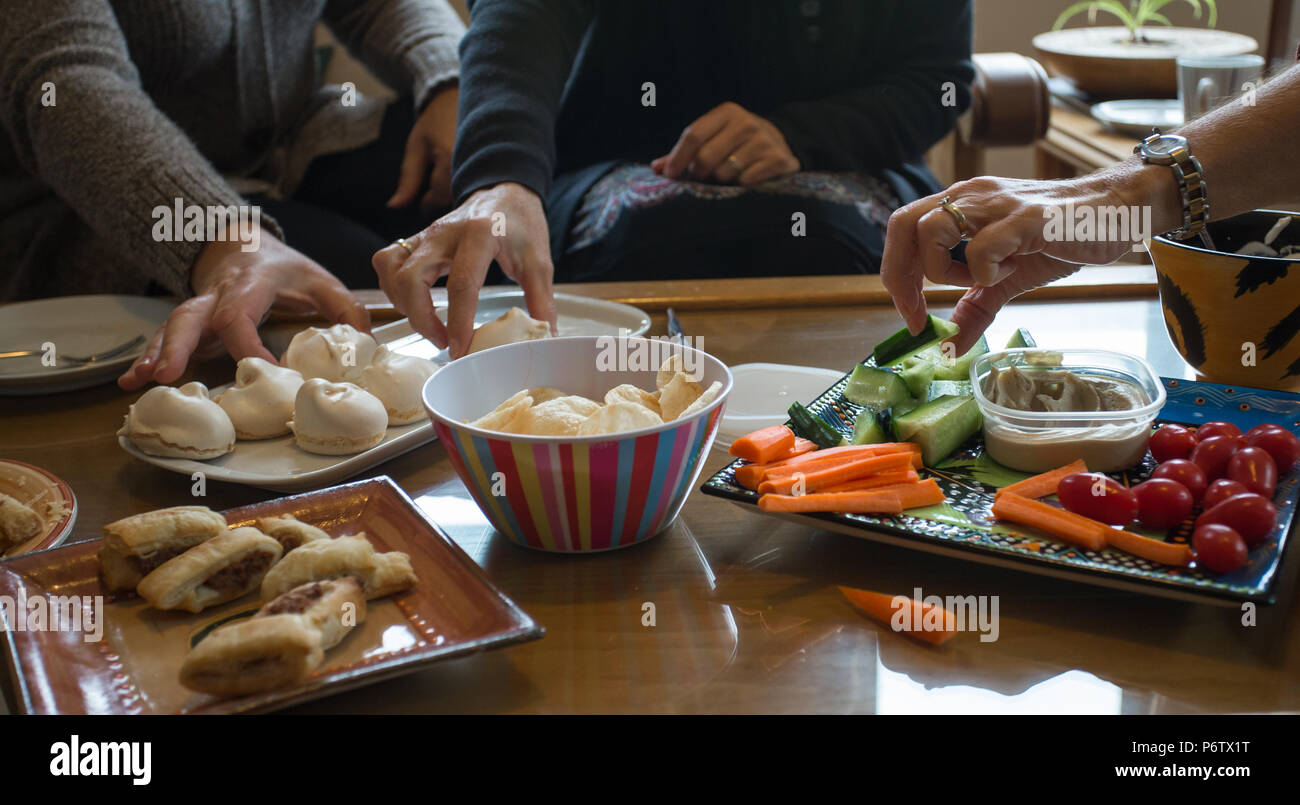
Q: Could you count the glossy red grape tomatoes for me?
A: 11